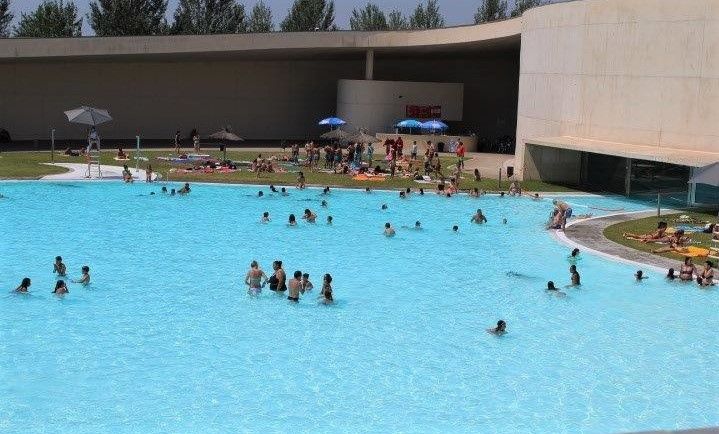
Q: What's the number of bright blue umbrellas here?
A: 3